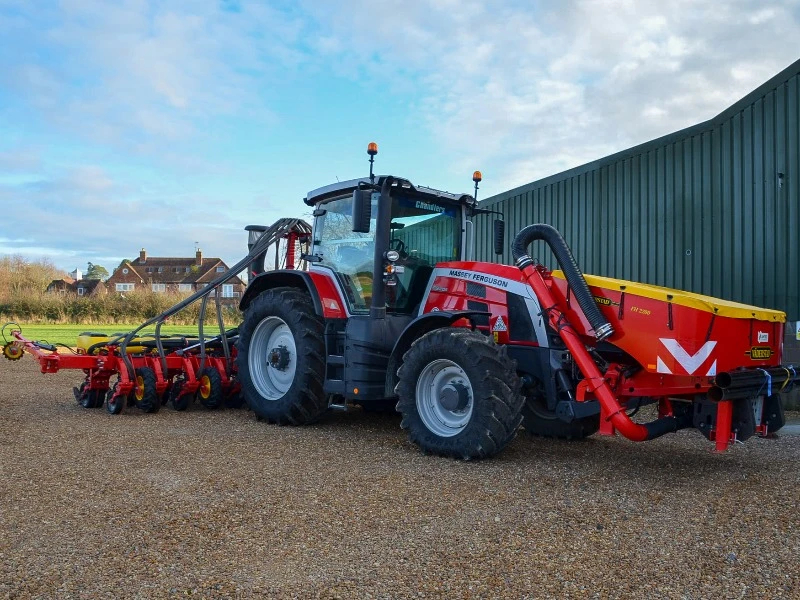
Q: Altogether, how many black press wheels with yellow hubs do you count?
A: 2